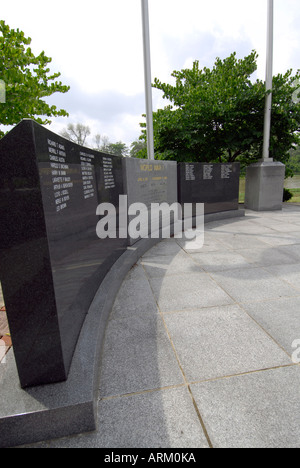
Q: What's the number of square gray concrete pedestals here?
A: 1